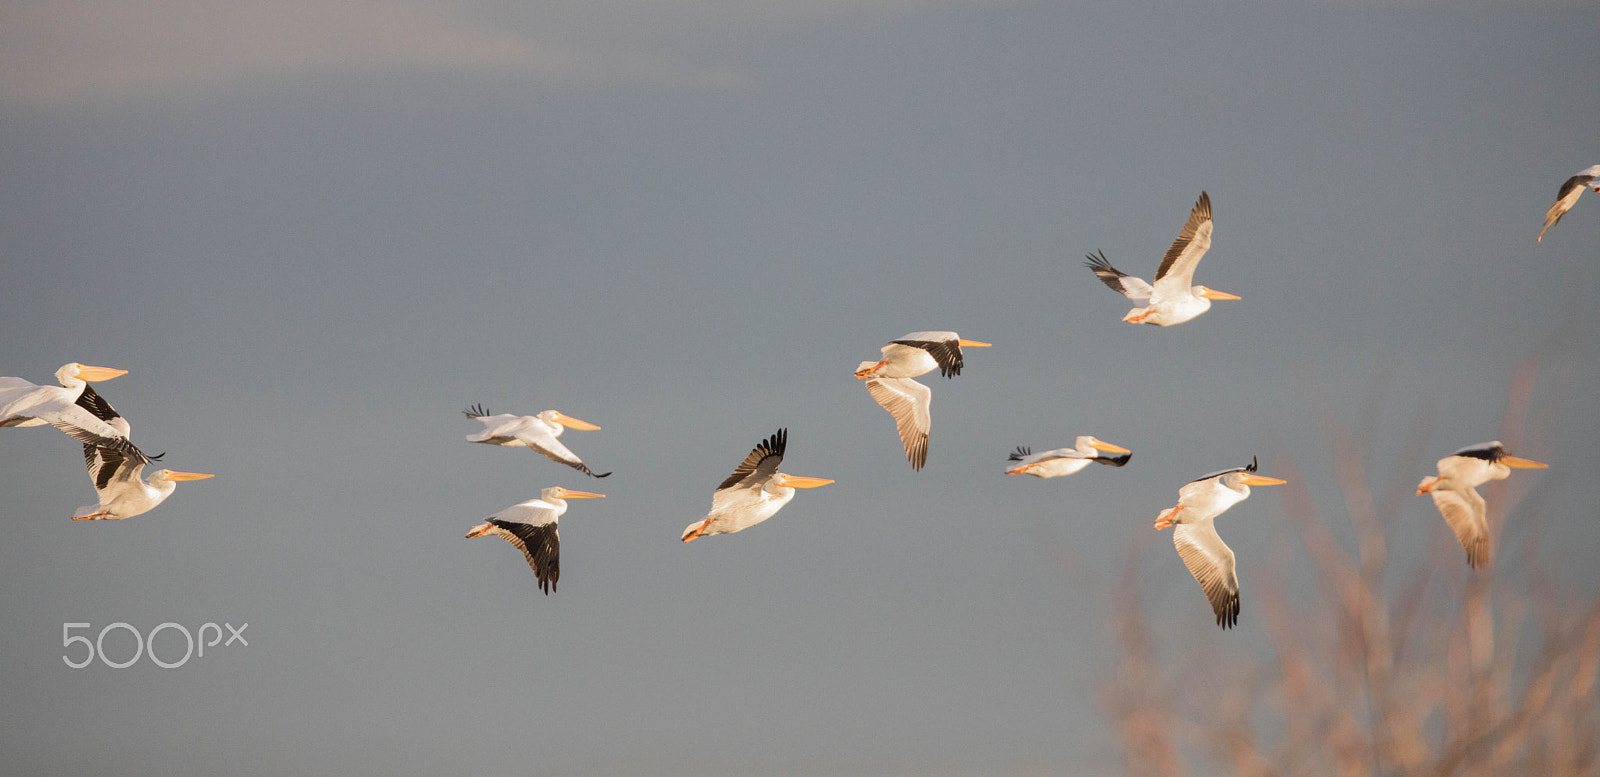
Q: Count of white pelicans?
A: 11